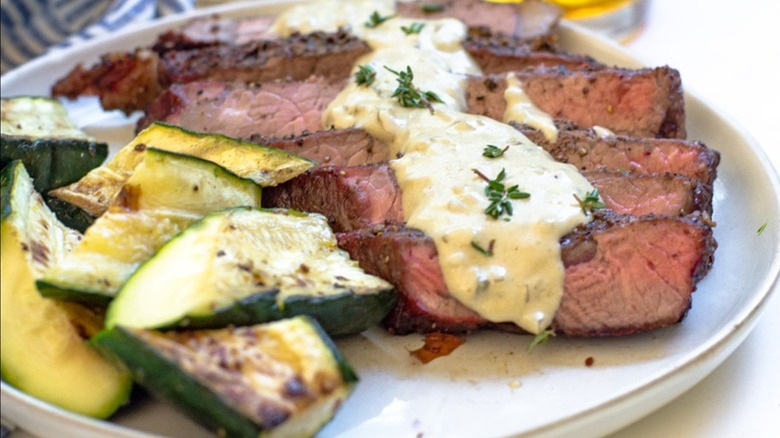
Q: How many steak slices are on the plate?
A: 6